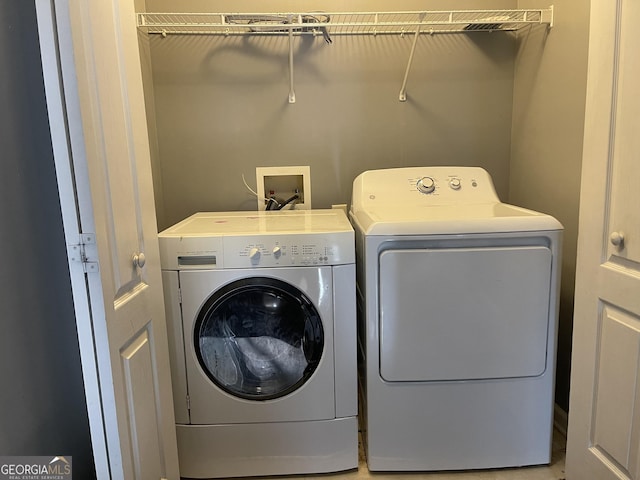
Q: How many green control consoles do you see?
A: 0